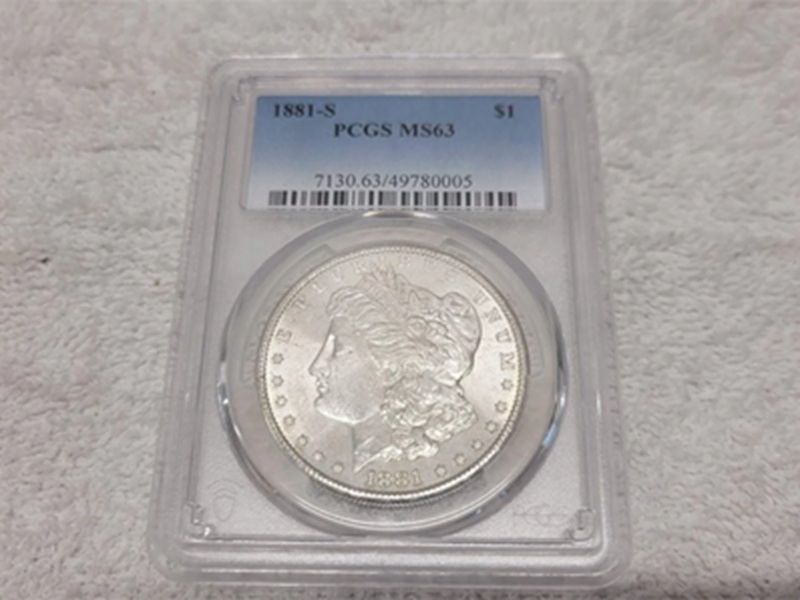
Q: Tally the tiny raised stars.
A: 13